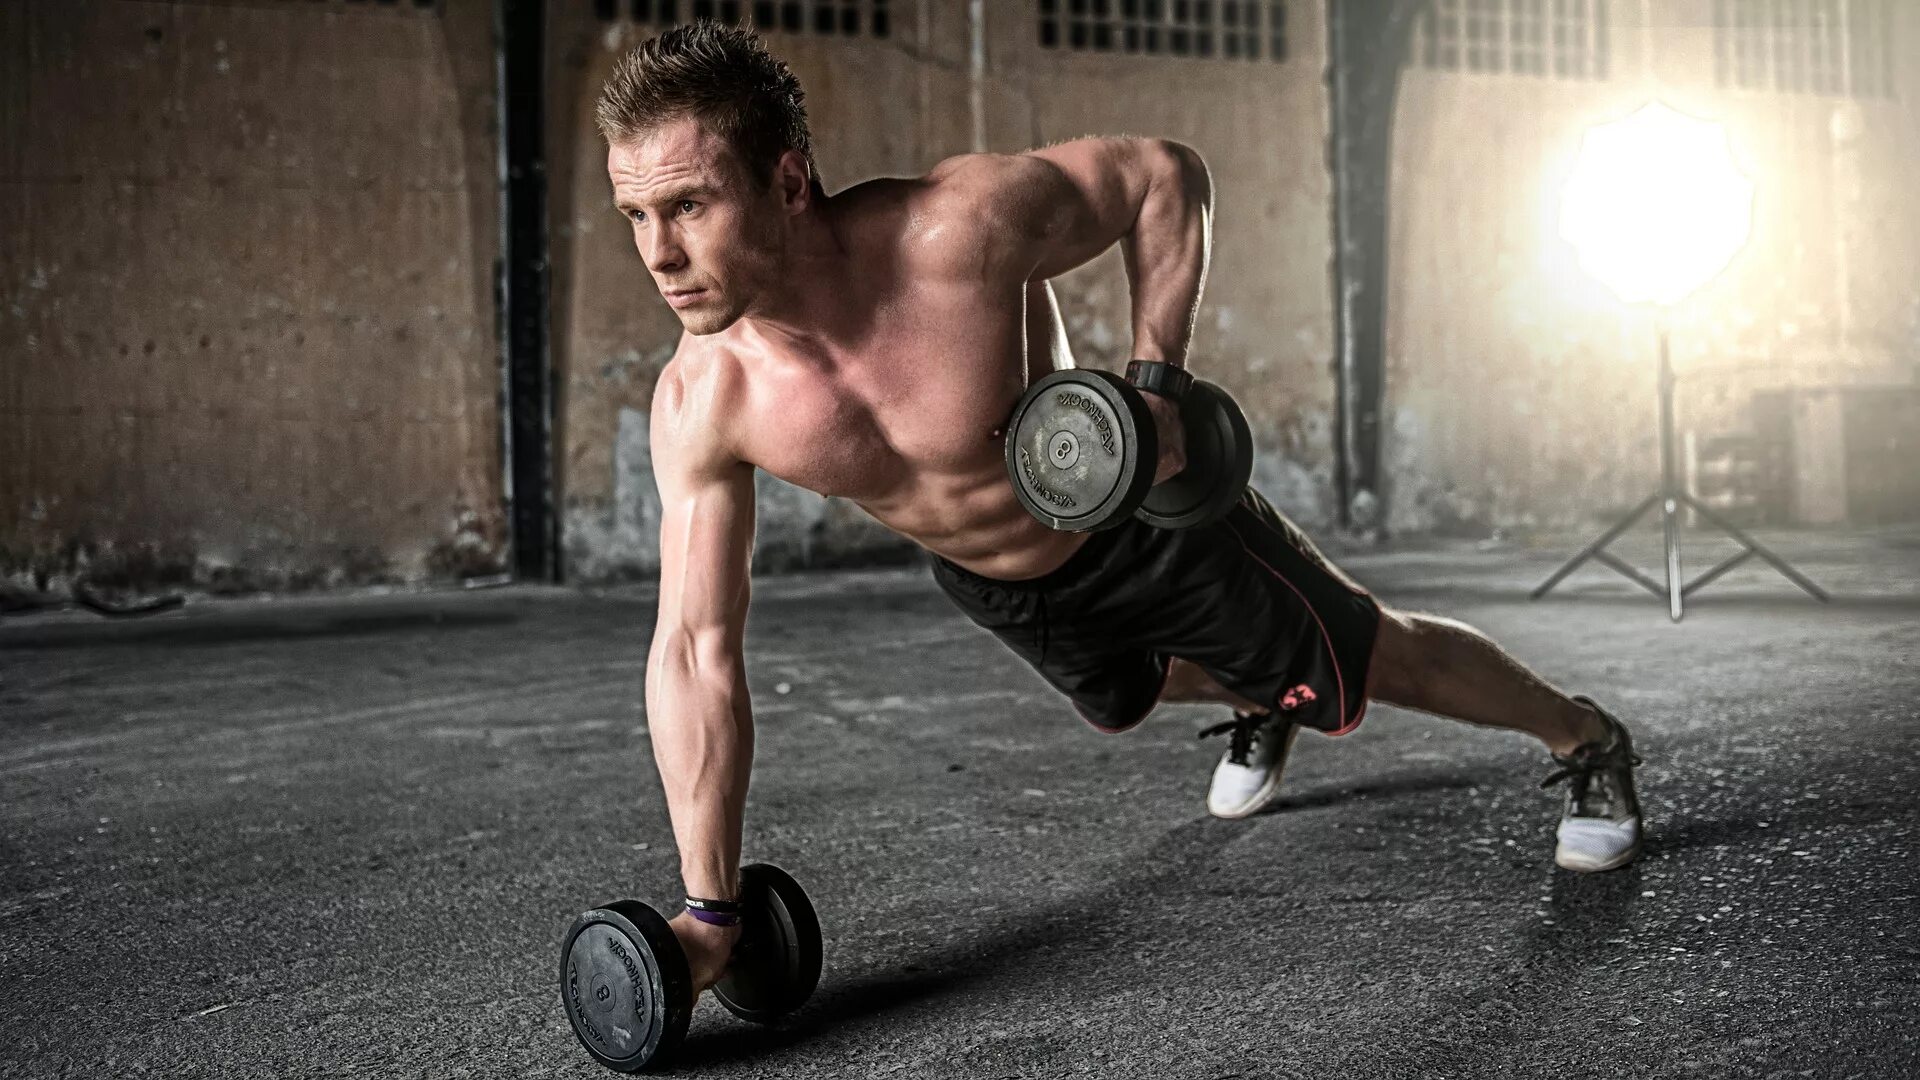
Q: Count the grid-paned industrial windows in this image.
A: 4